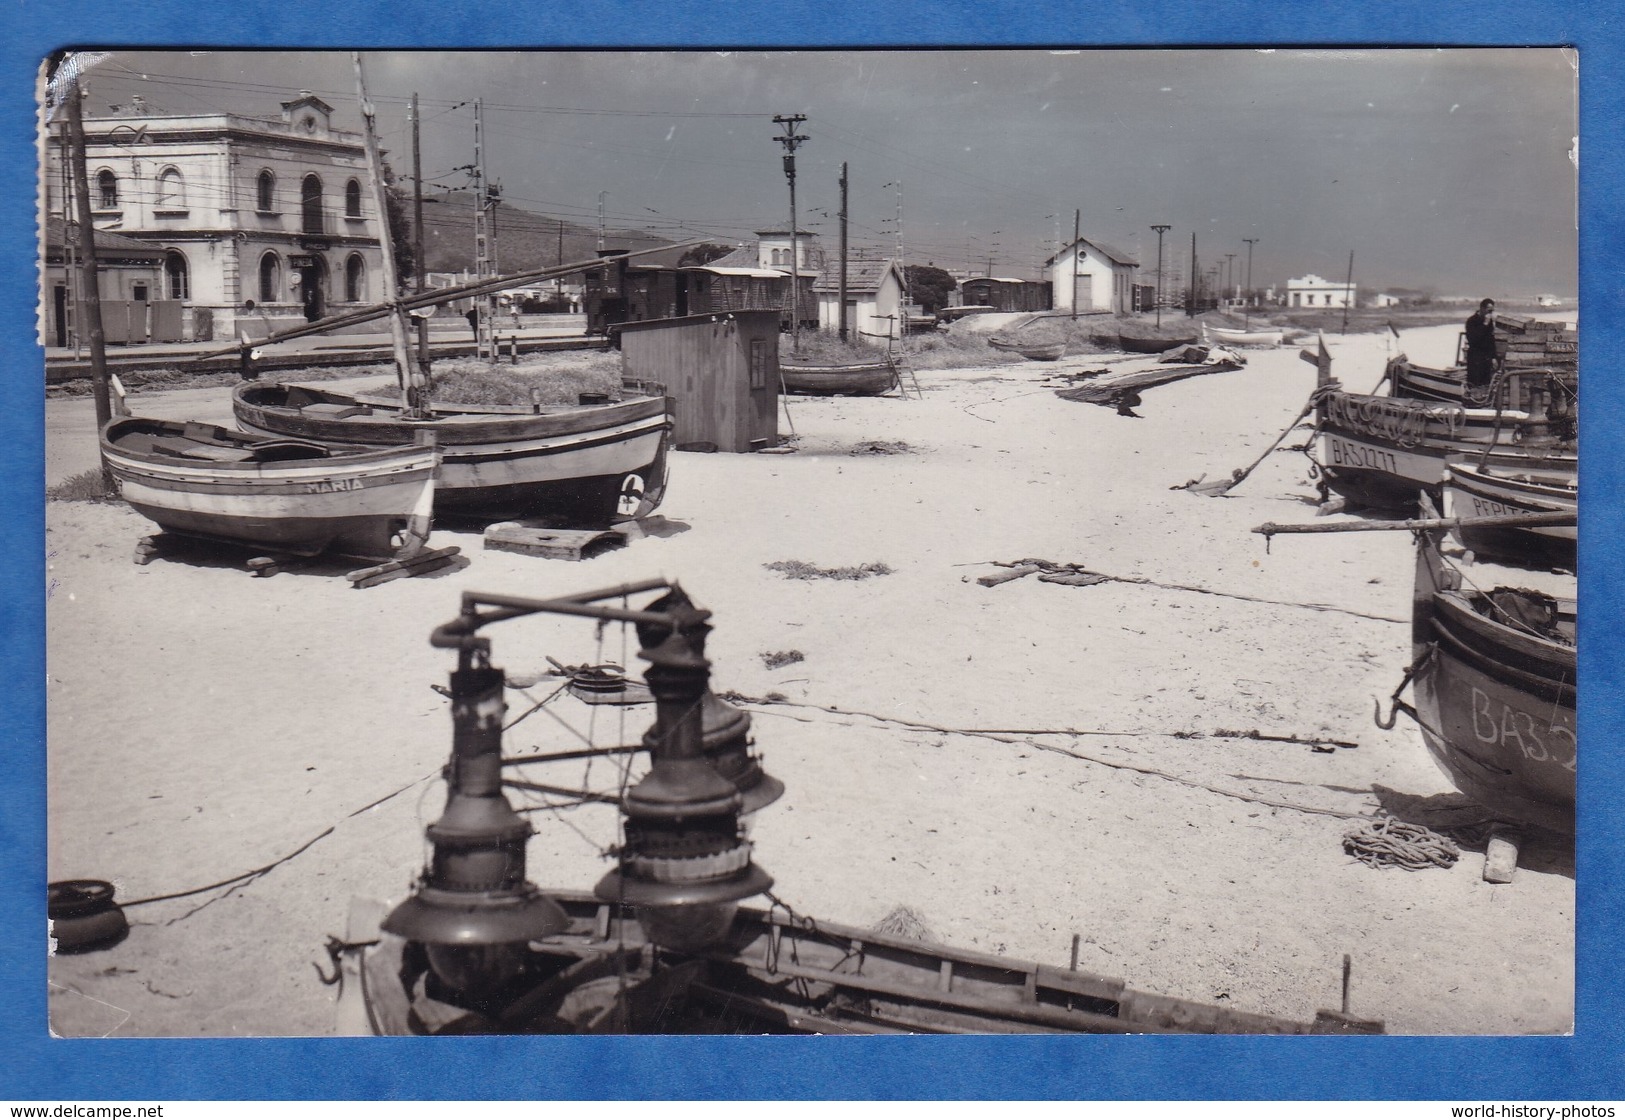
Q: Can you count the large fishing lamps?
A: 3